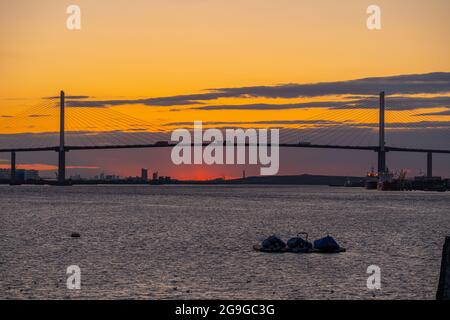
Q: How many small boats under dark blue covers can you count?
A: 3